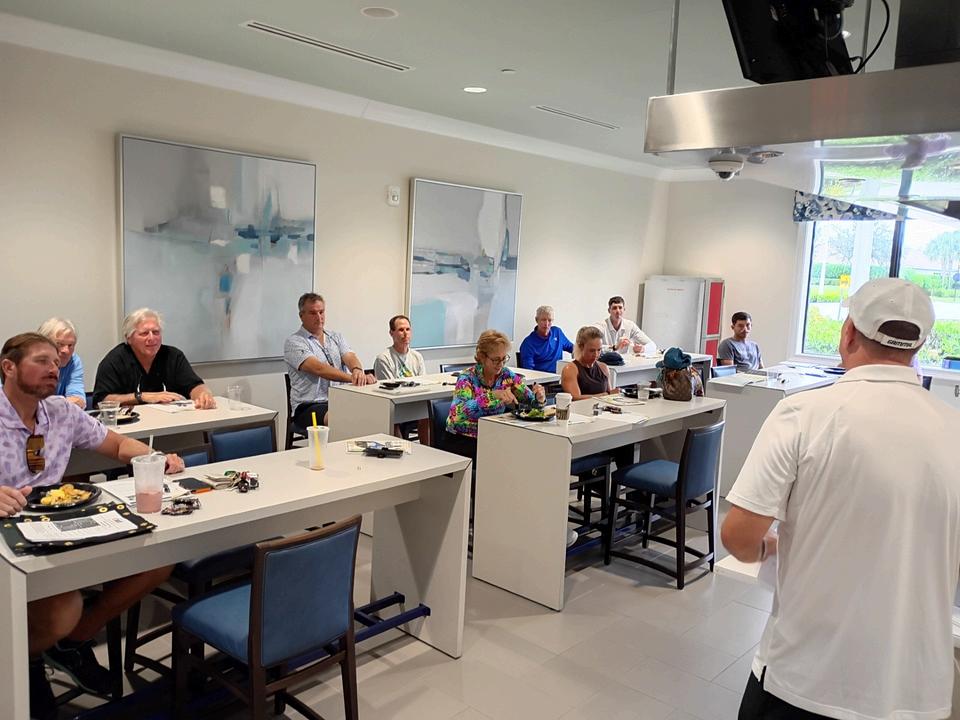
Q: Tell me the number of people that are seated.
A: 10